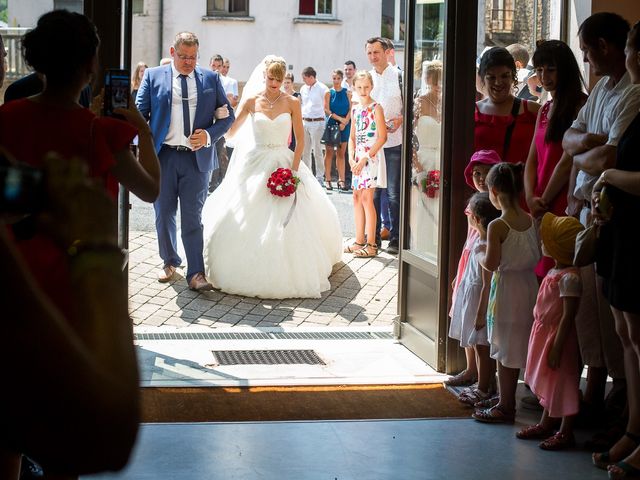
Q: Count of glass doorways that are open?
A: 1